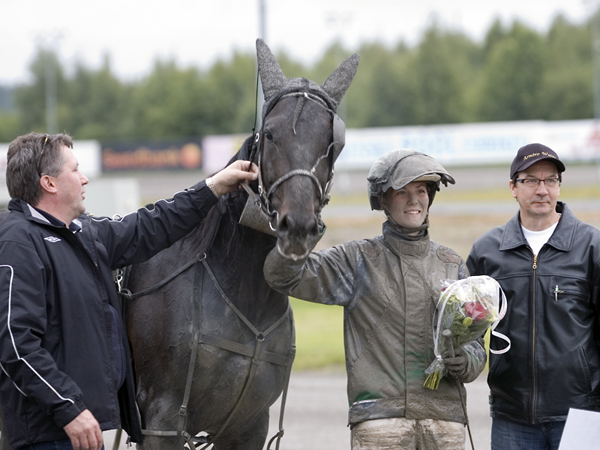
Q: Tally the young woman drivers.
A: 1